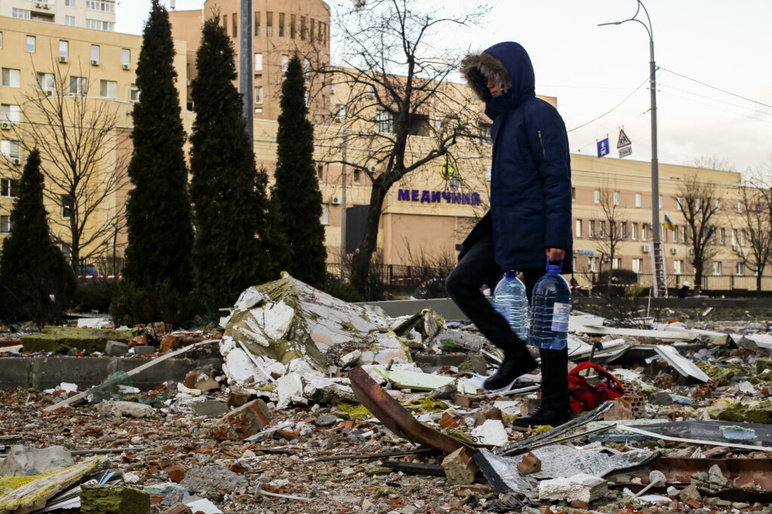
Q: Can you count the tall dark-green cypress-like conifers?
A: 4